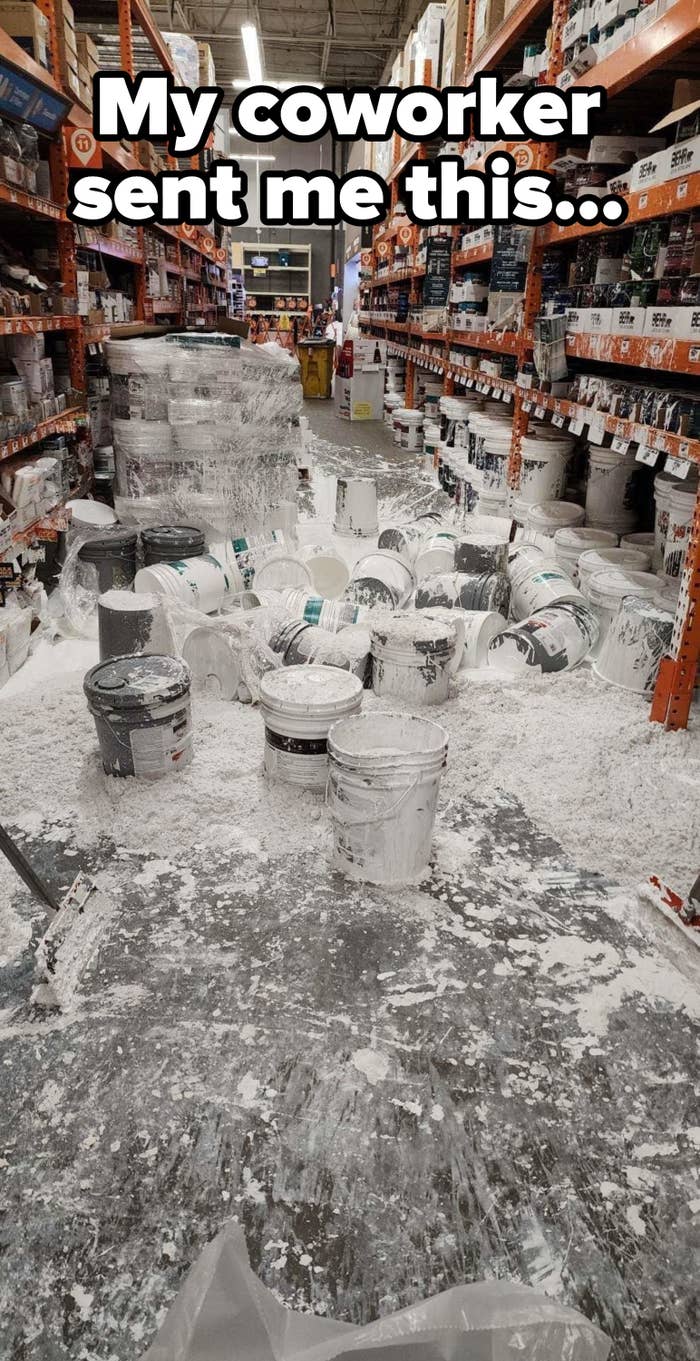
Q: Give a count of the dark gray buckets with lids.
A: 3